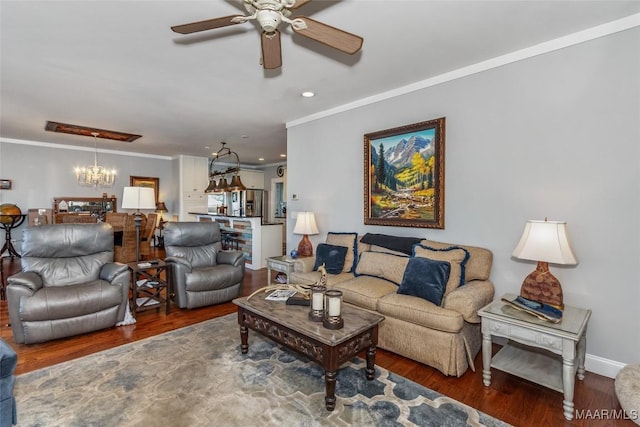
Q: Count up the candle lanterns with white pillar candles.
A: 2